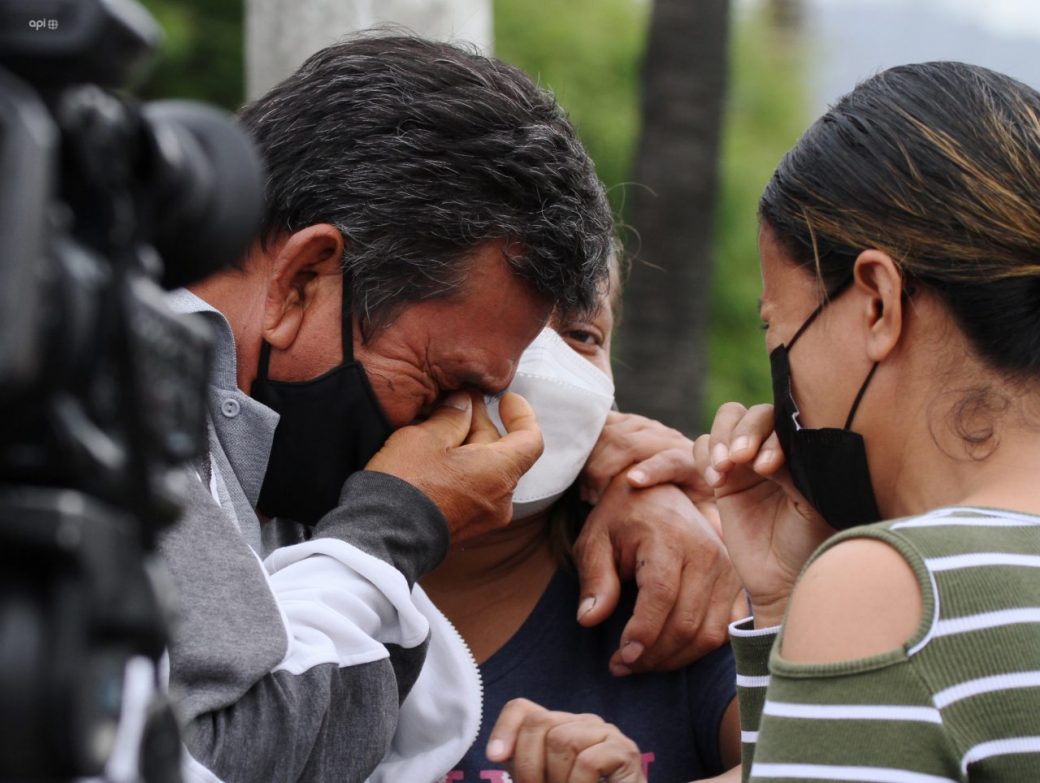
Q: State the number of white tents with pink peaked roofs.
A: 0